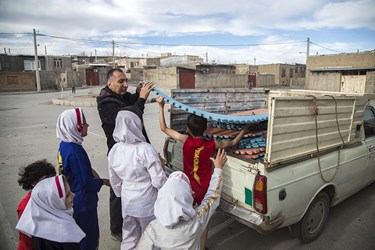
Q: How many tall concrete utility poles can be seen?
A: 3